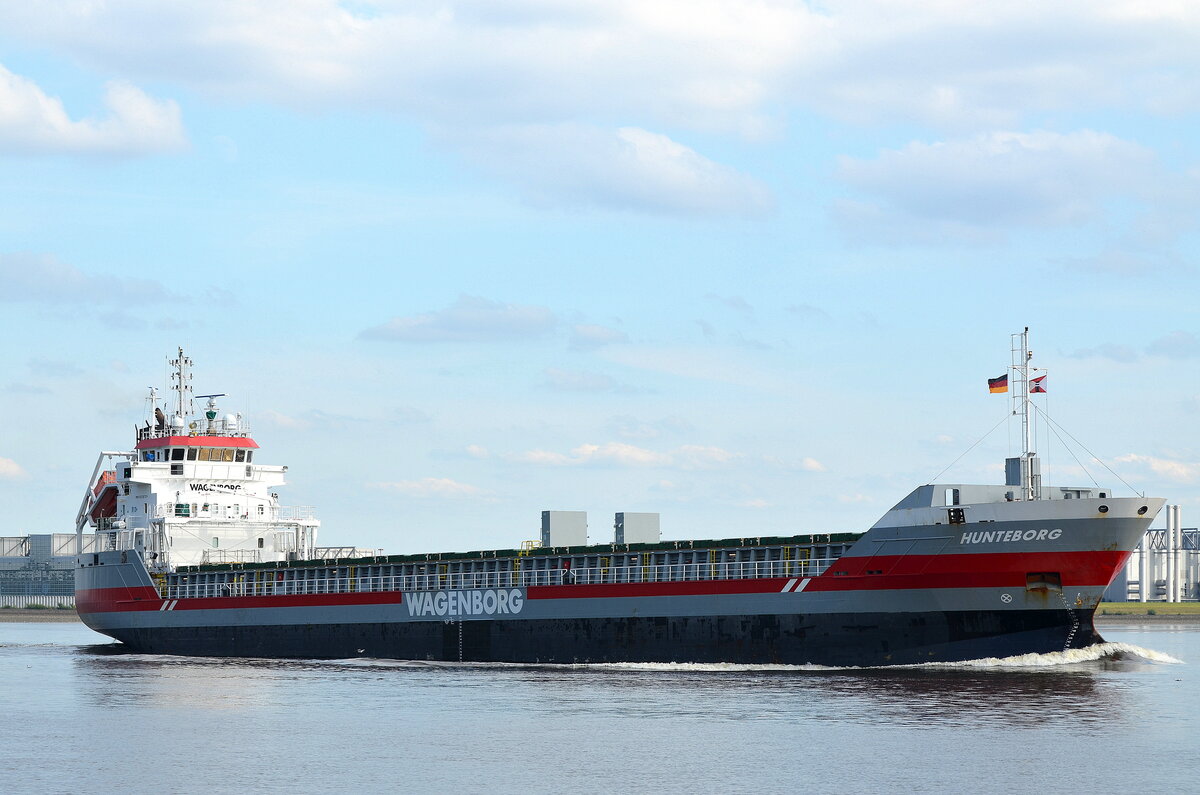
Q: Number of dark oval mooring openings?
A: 2